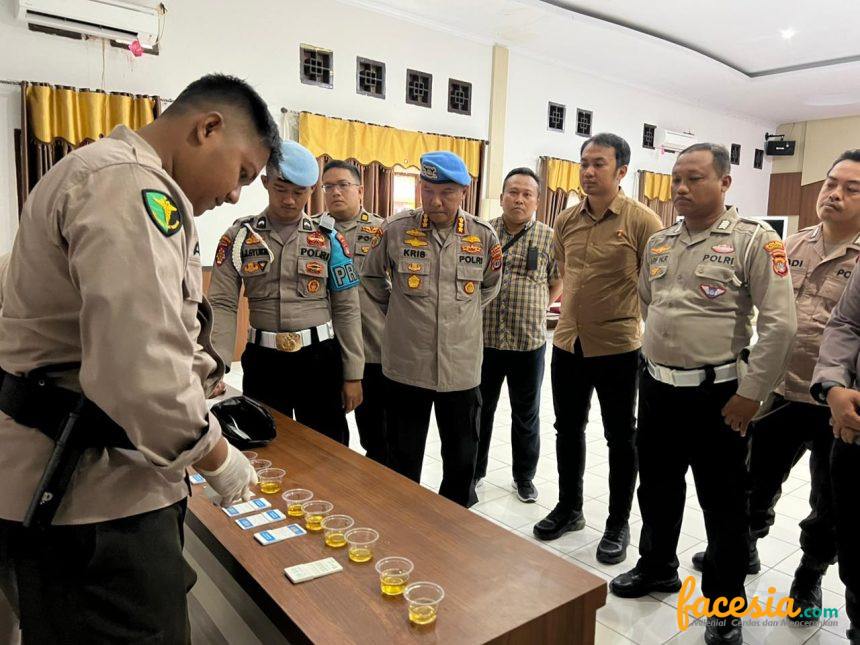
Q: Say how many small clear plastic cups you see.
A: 9